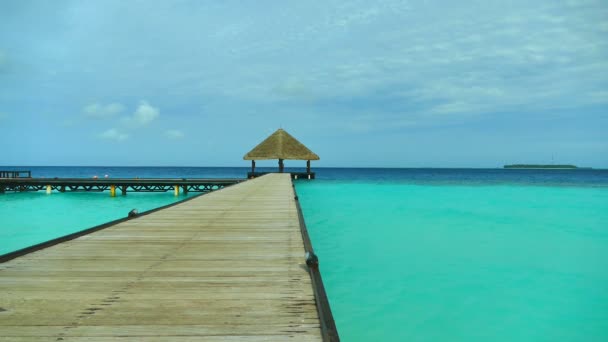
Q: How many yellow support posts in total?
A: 3